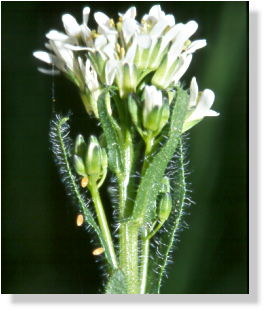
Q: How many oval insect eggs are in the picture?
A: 3